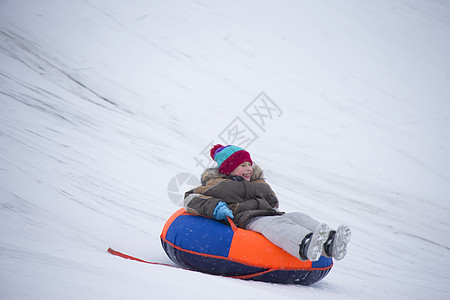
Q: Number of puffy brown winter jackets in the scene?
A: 1